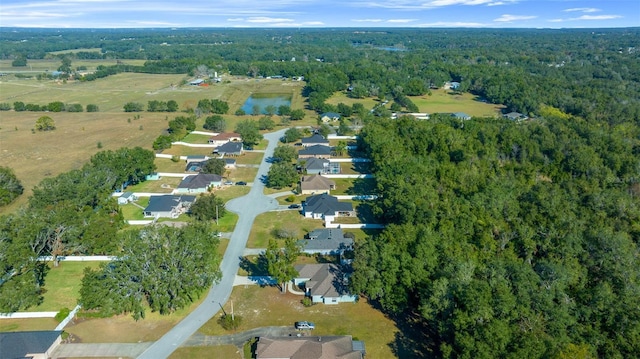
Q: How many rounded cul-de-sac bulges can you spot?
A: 1